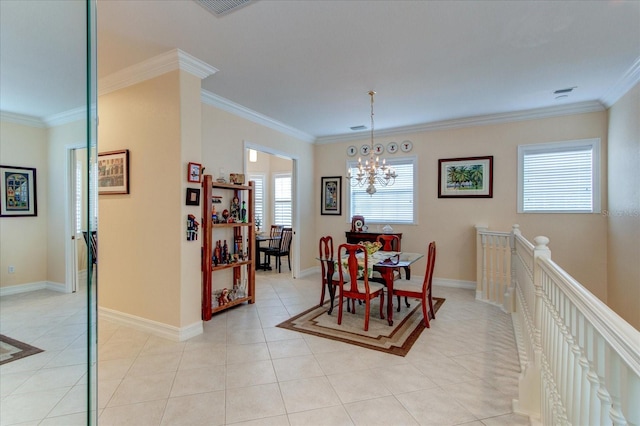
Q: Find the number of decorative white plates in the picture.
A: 5